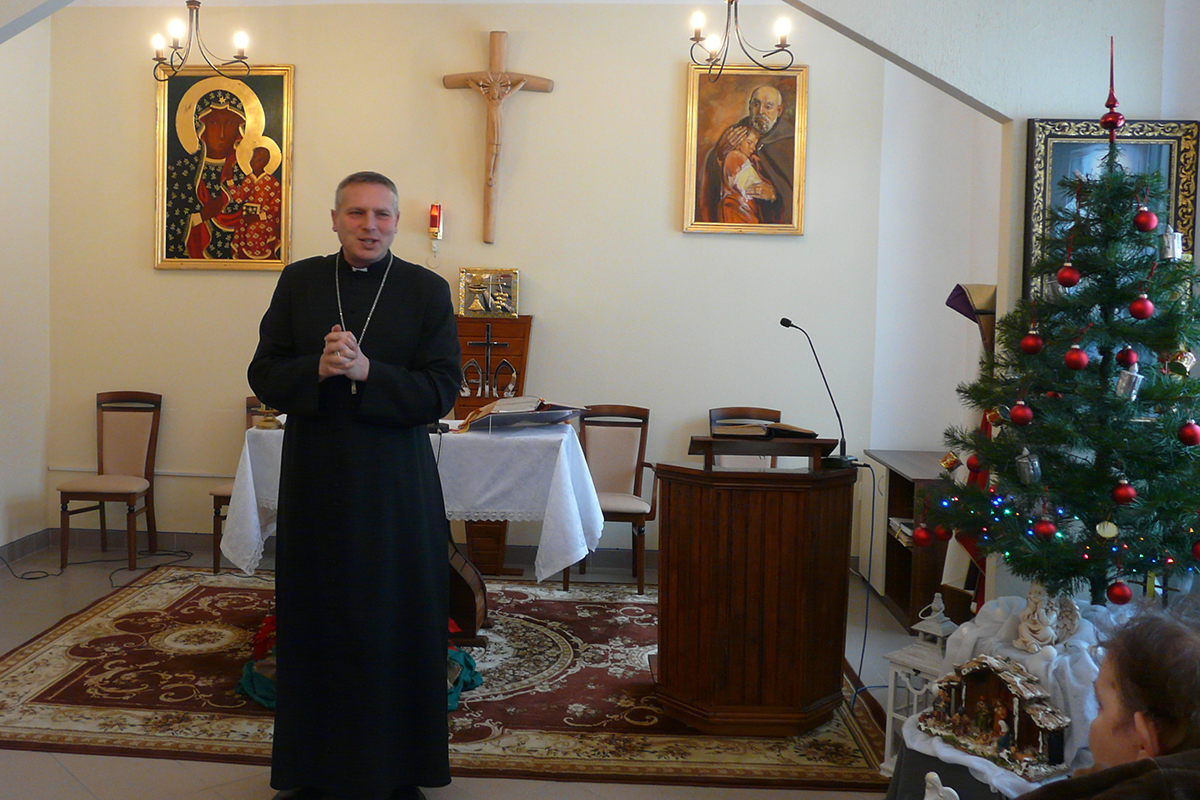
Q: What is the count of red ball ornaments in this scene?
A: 15